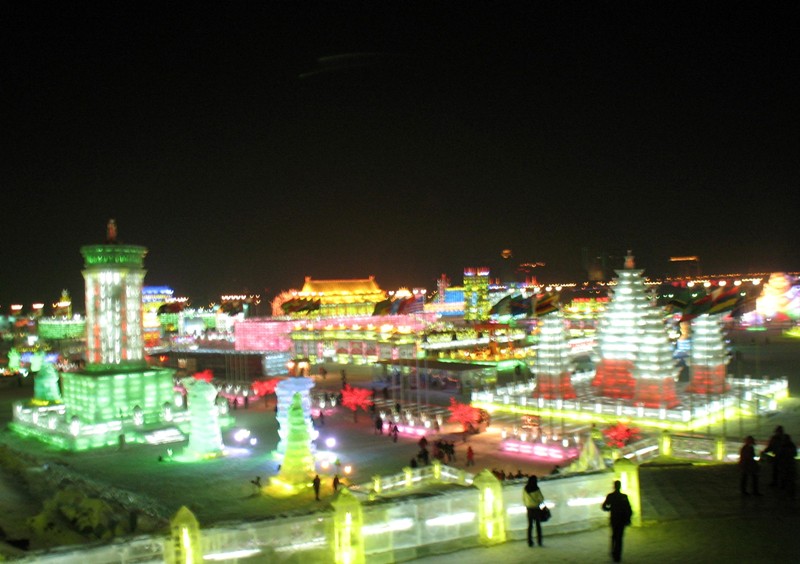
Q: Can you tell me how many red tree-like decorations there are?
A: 5